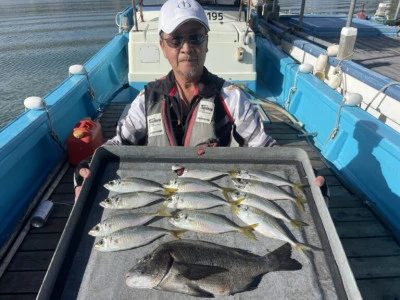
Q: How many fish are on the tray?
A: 13